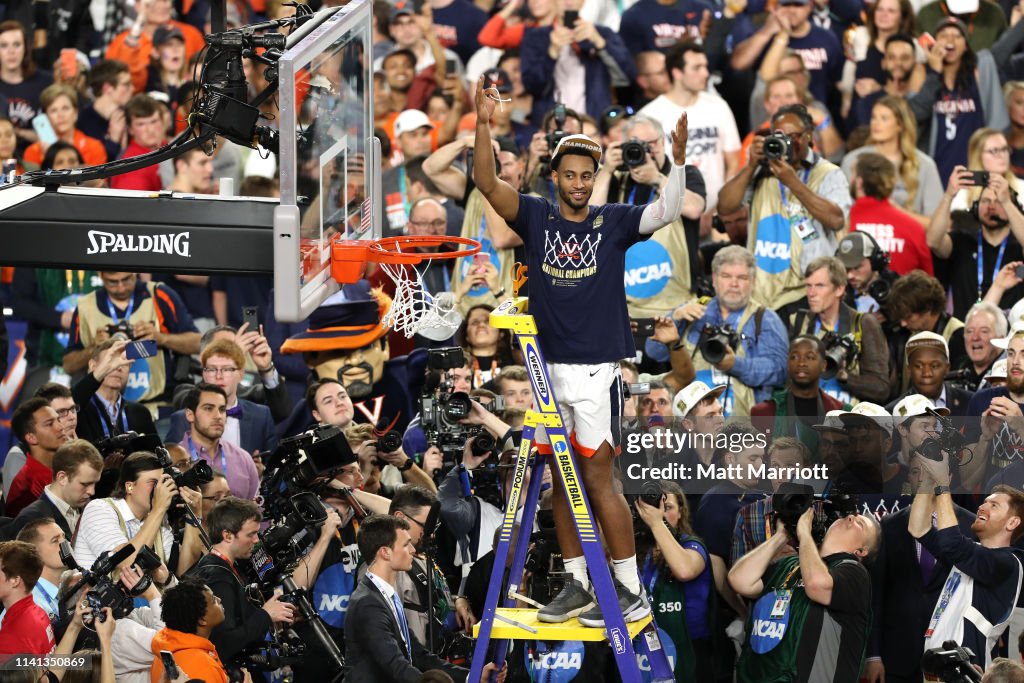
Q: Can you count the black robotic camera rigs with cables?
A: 1